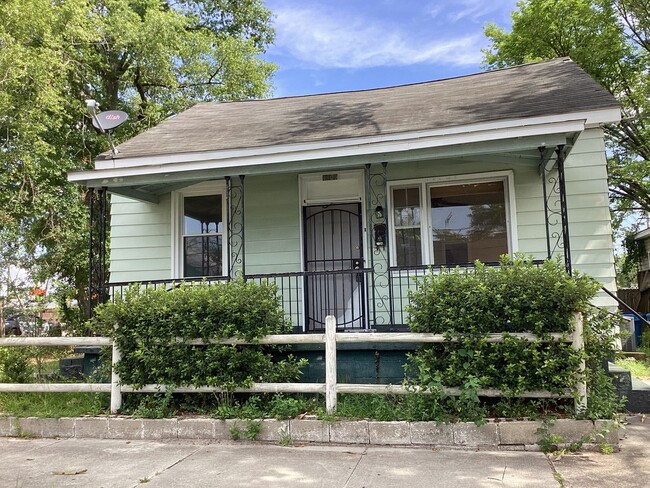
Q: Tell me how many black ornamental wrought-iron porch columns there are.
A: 4